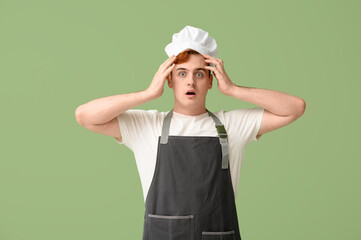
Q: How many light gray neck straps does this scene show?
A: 2